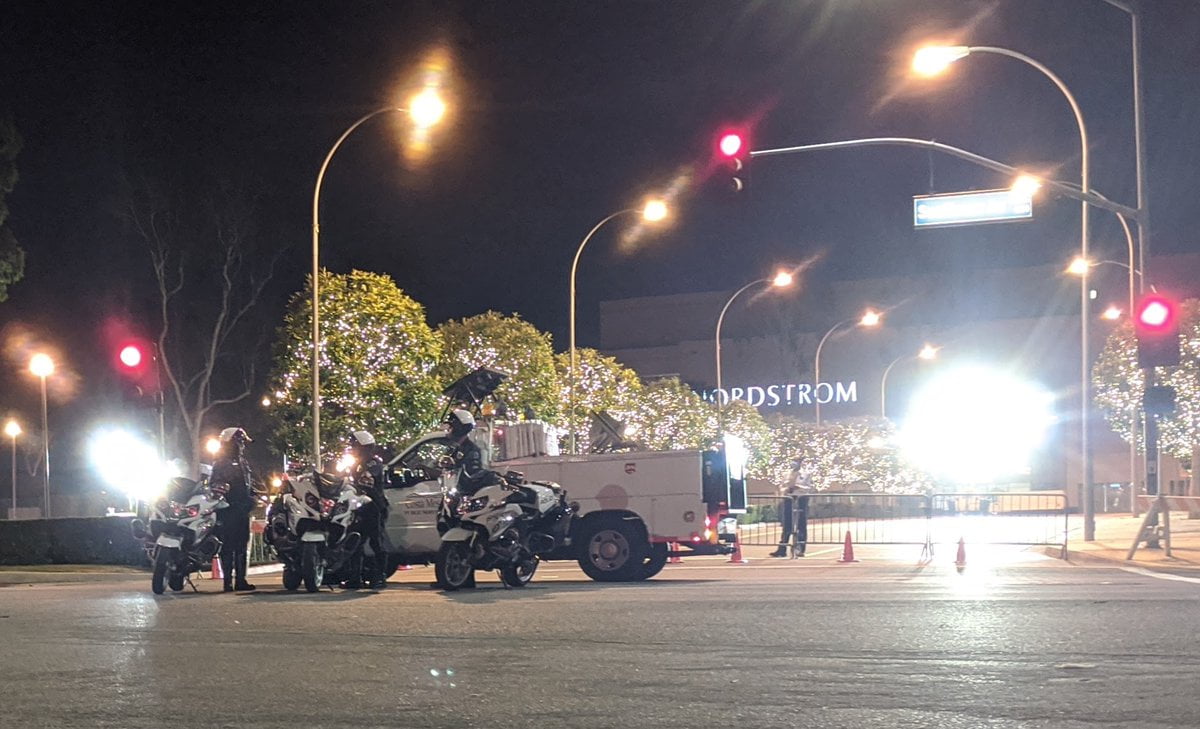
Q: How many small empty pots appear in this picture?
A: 0